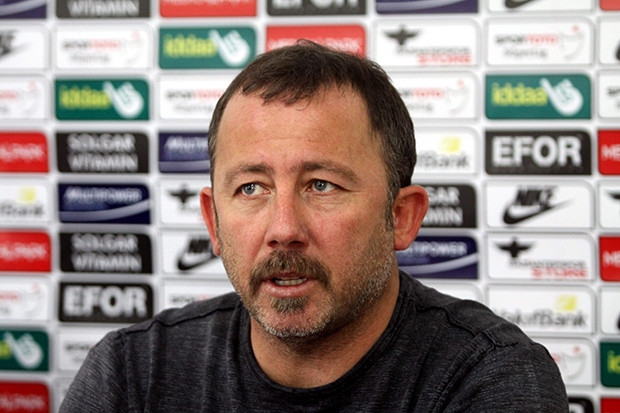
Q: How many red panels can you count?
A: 9